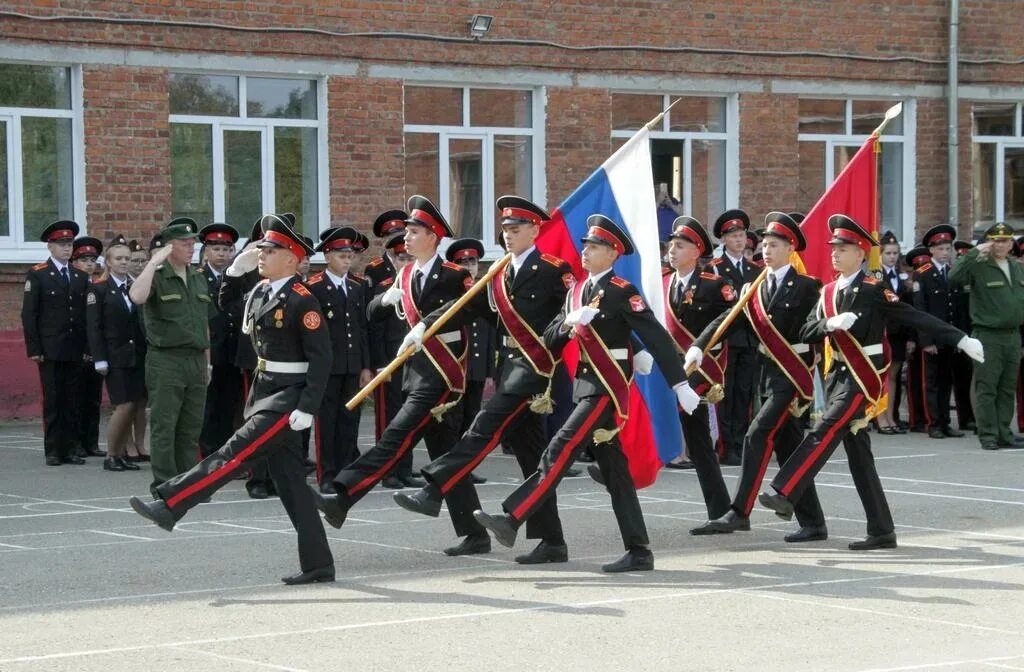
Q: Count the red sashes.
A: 6